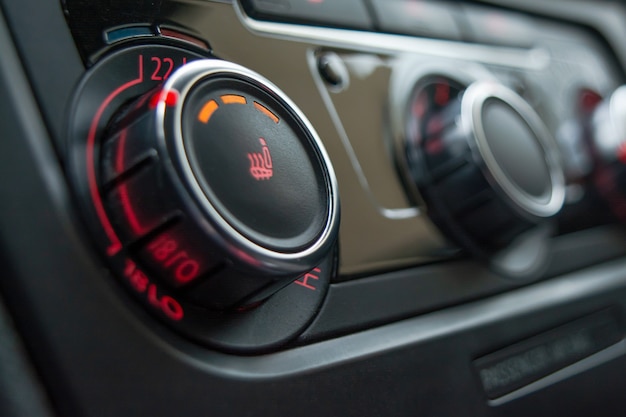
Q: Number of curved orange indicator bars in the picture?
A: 3